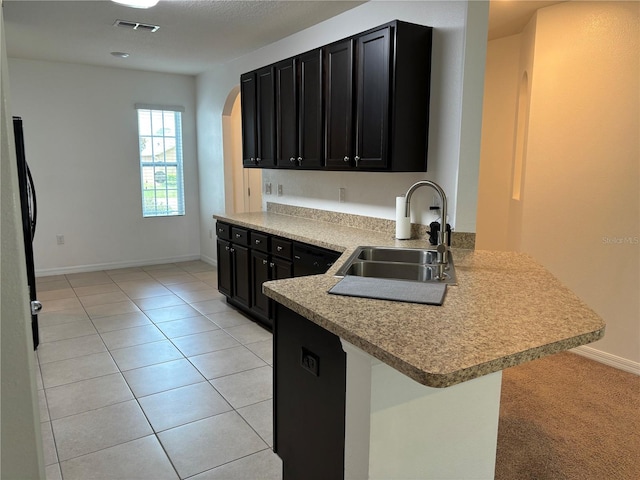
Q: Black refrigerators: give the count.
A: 1